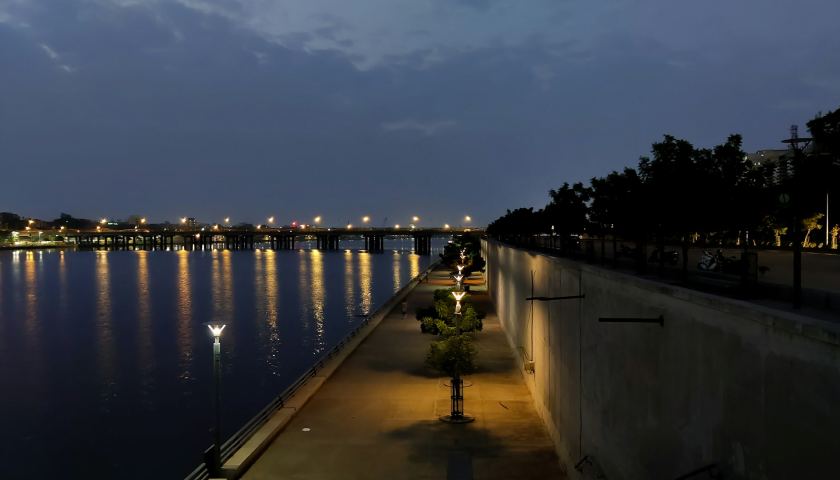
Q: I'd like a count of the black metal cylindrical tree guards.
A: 1